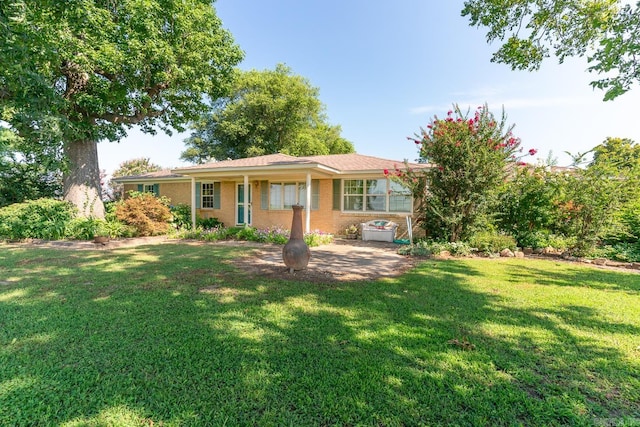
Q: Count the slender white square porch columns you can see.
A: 3